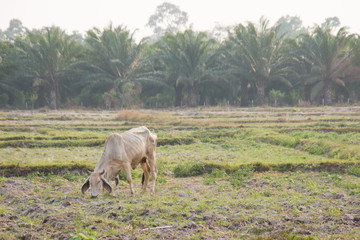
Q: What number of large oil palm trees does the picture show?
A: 5